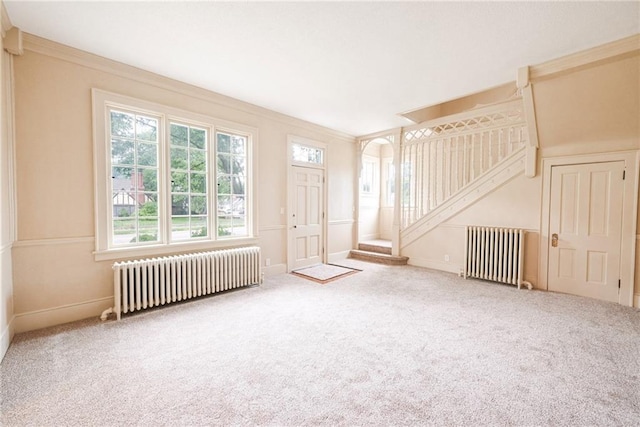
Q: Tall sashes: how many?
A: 3